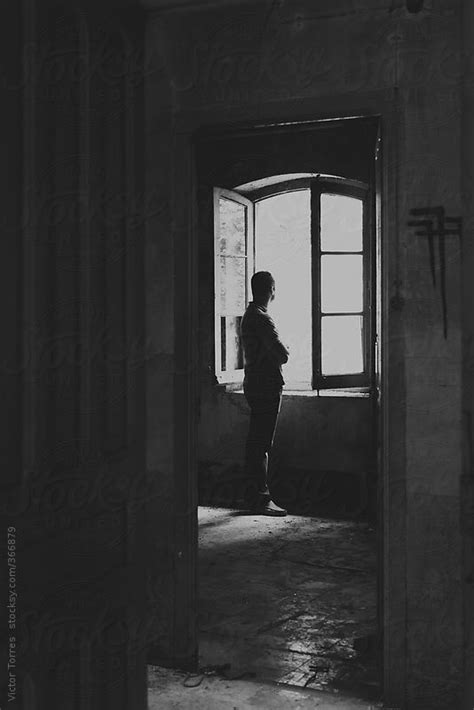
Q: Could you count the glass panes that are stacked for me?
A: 3